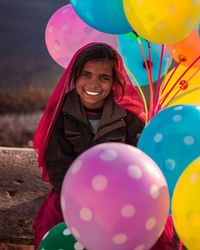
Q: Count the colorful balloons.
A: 10